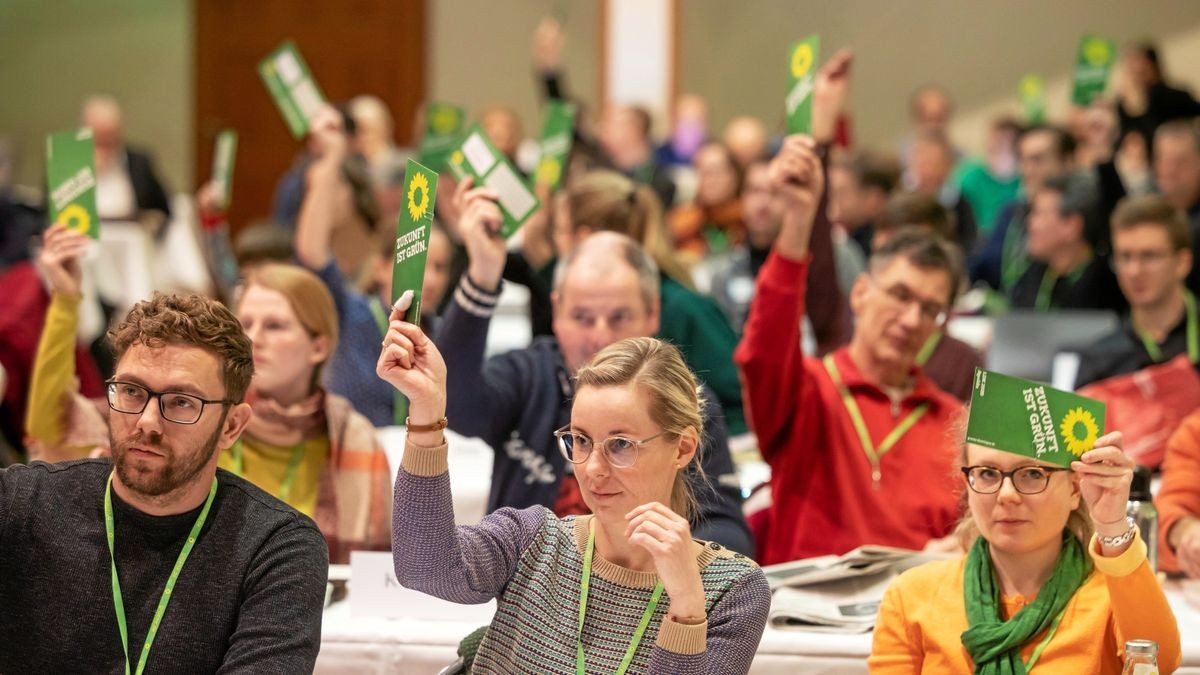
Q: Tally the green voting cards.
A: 11